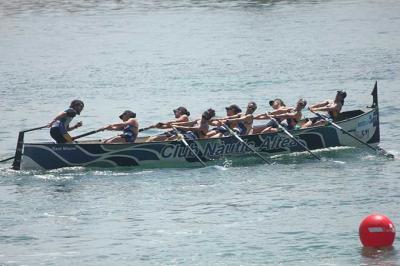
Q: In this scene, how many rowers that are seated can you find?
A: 8